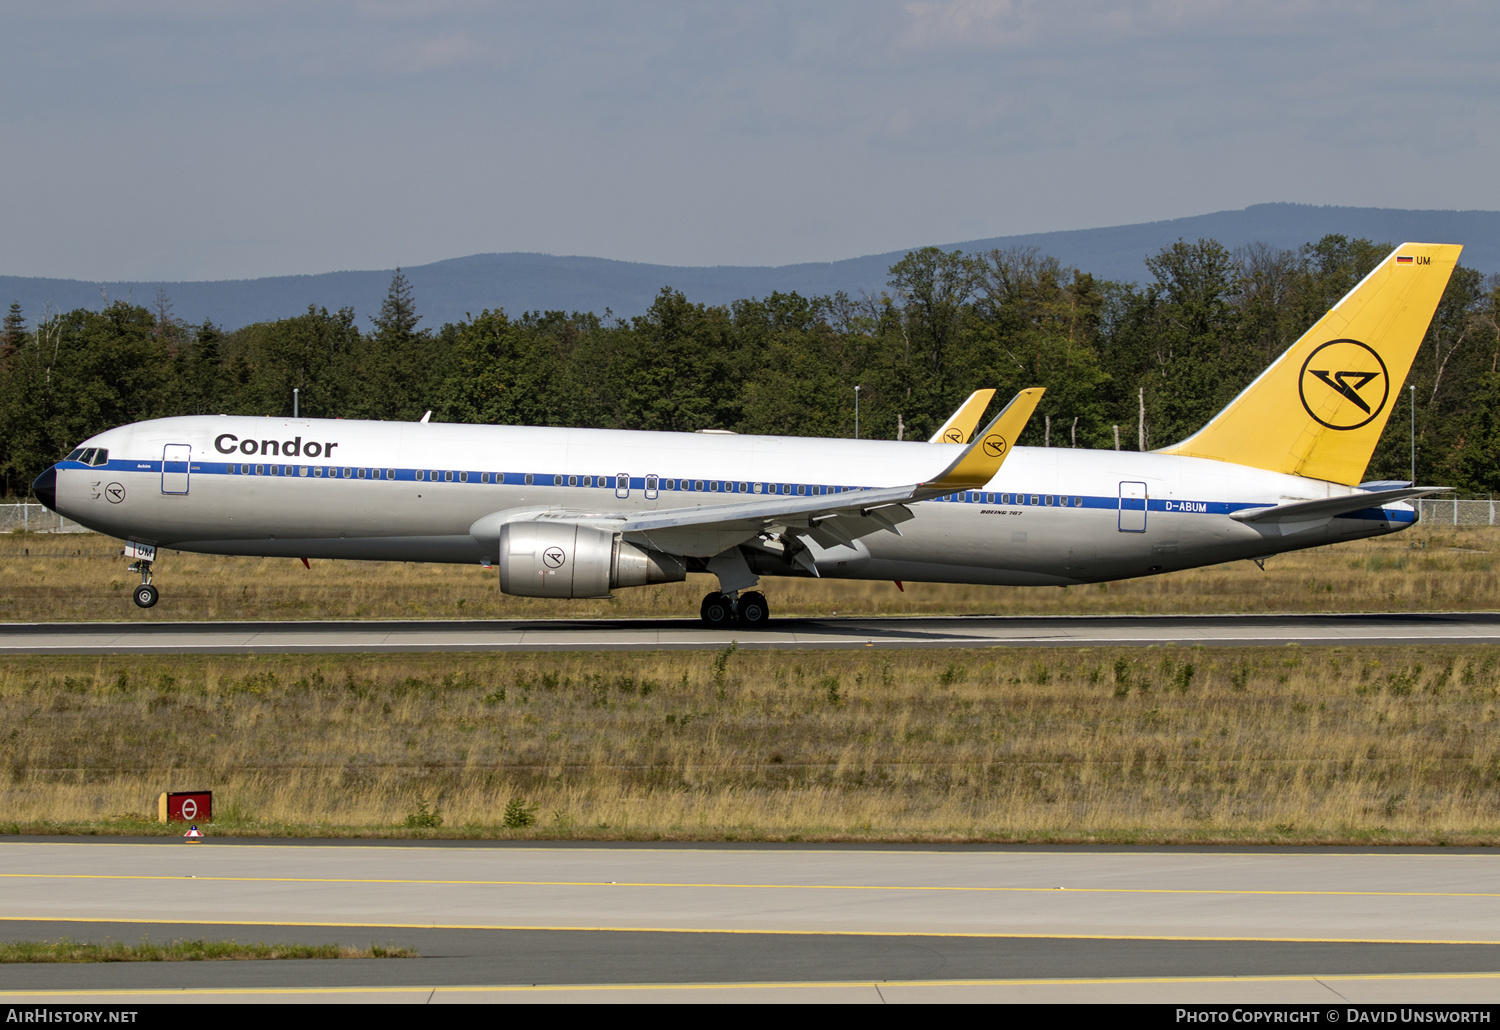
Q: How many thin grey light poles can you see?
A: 3